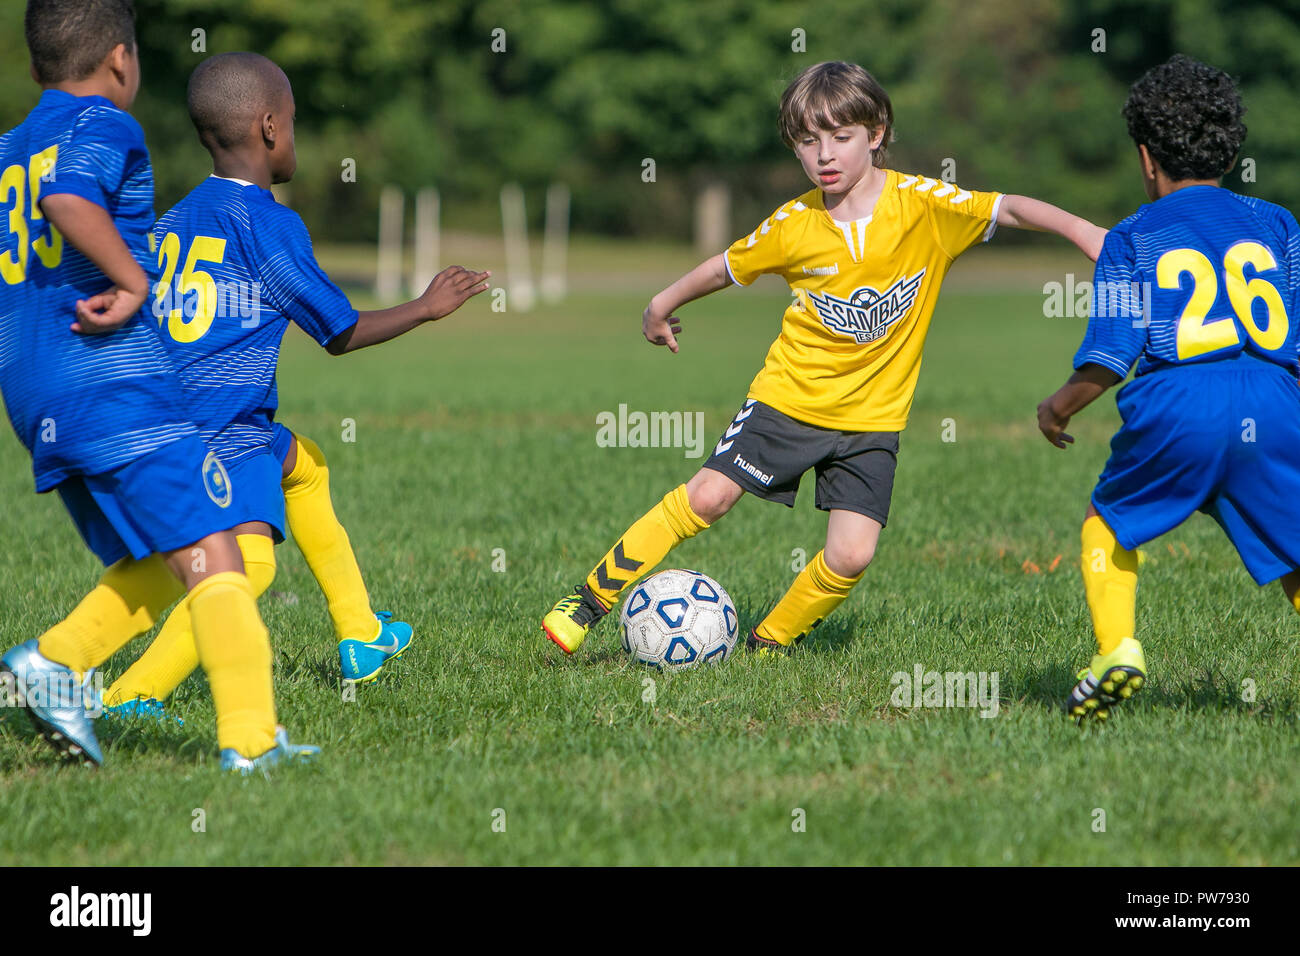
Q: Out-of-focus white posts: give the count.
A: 4